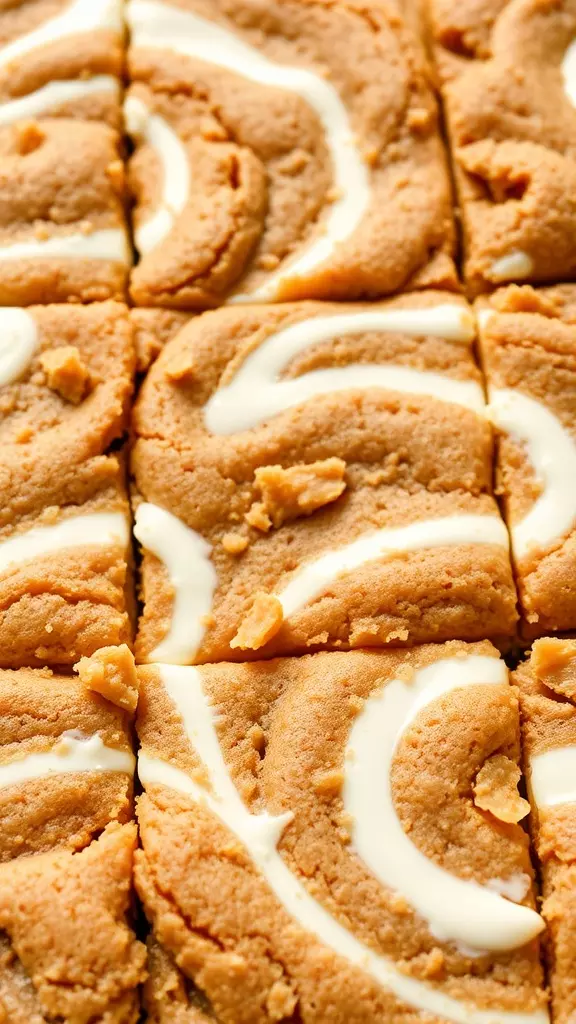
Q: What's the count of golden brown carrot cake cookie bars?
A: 9